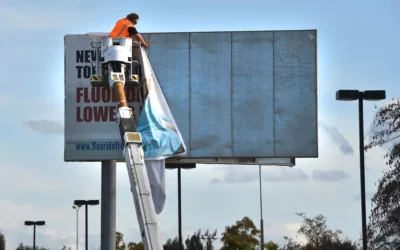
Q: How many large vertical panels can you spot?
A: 4